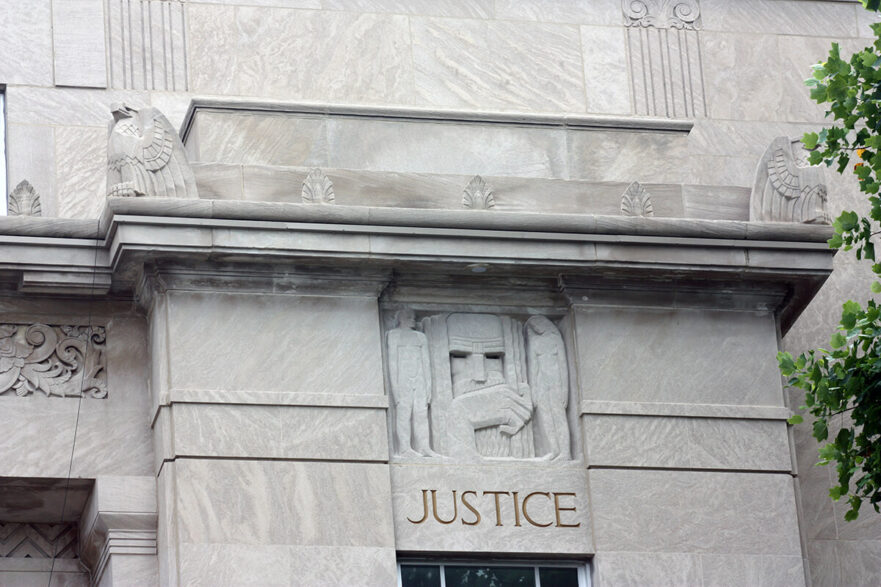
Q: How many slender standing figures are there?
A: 2